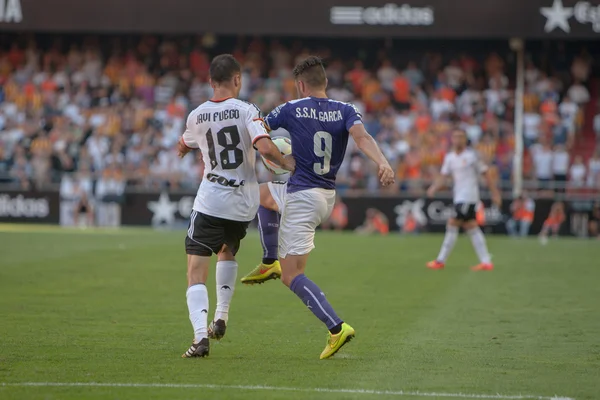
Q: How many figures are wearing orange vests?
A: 6